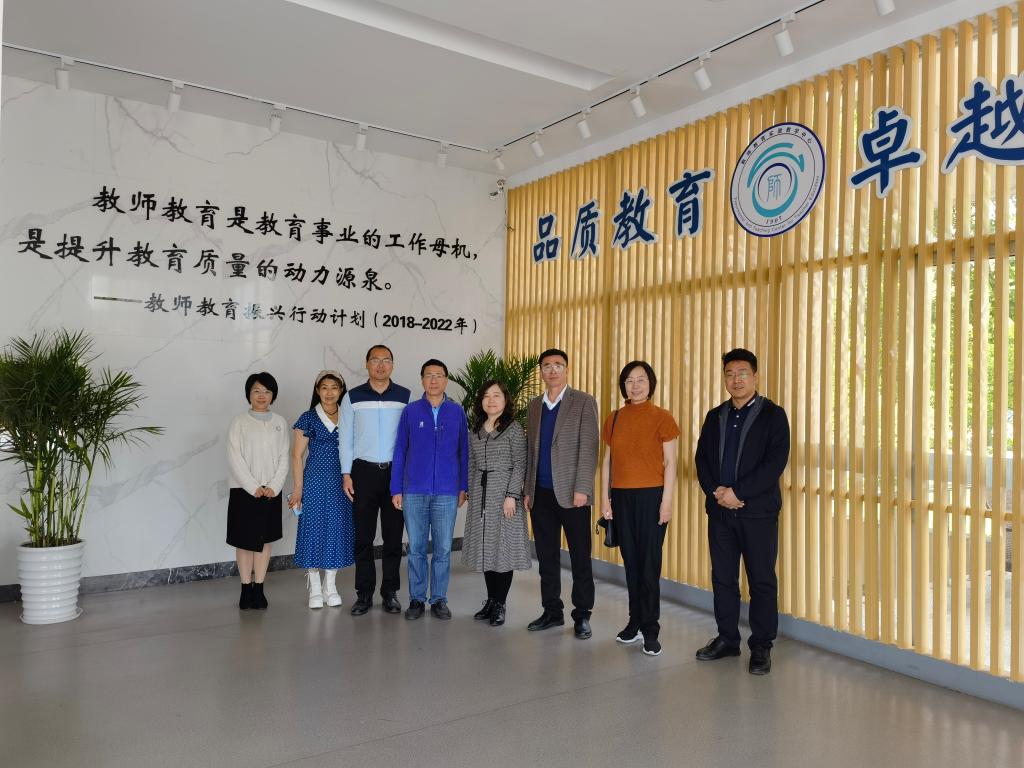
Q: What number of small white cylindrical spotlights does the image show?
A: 12